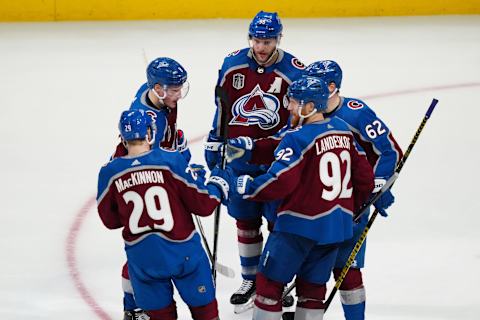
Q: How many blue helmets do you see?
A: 5